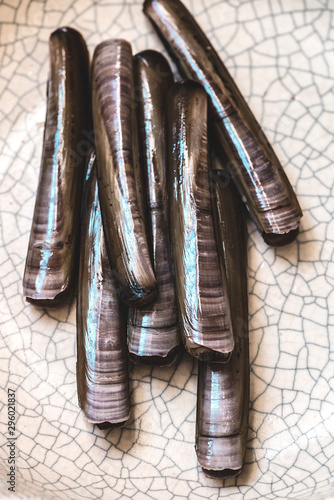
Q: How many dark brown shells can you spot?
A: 7